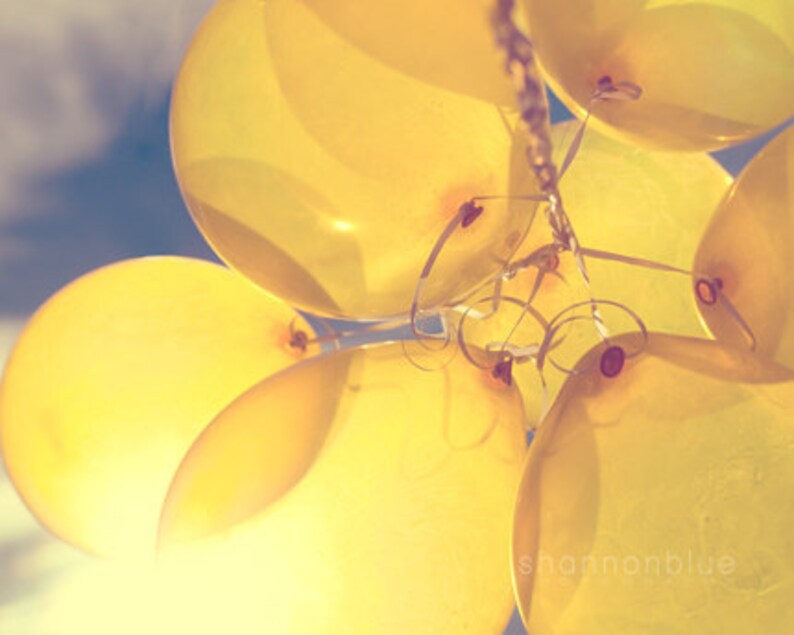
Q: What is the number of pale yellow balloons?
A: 7